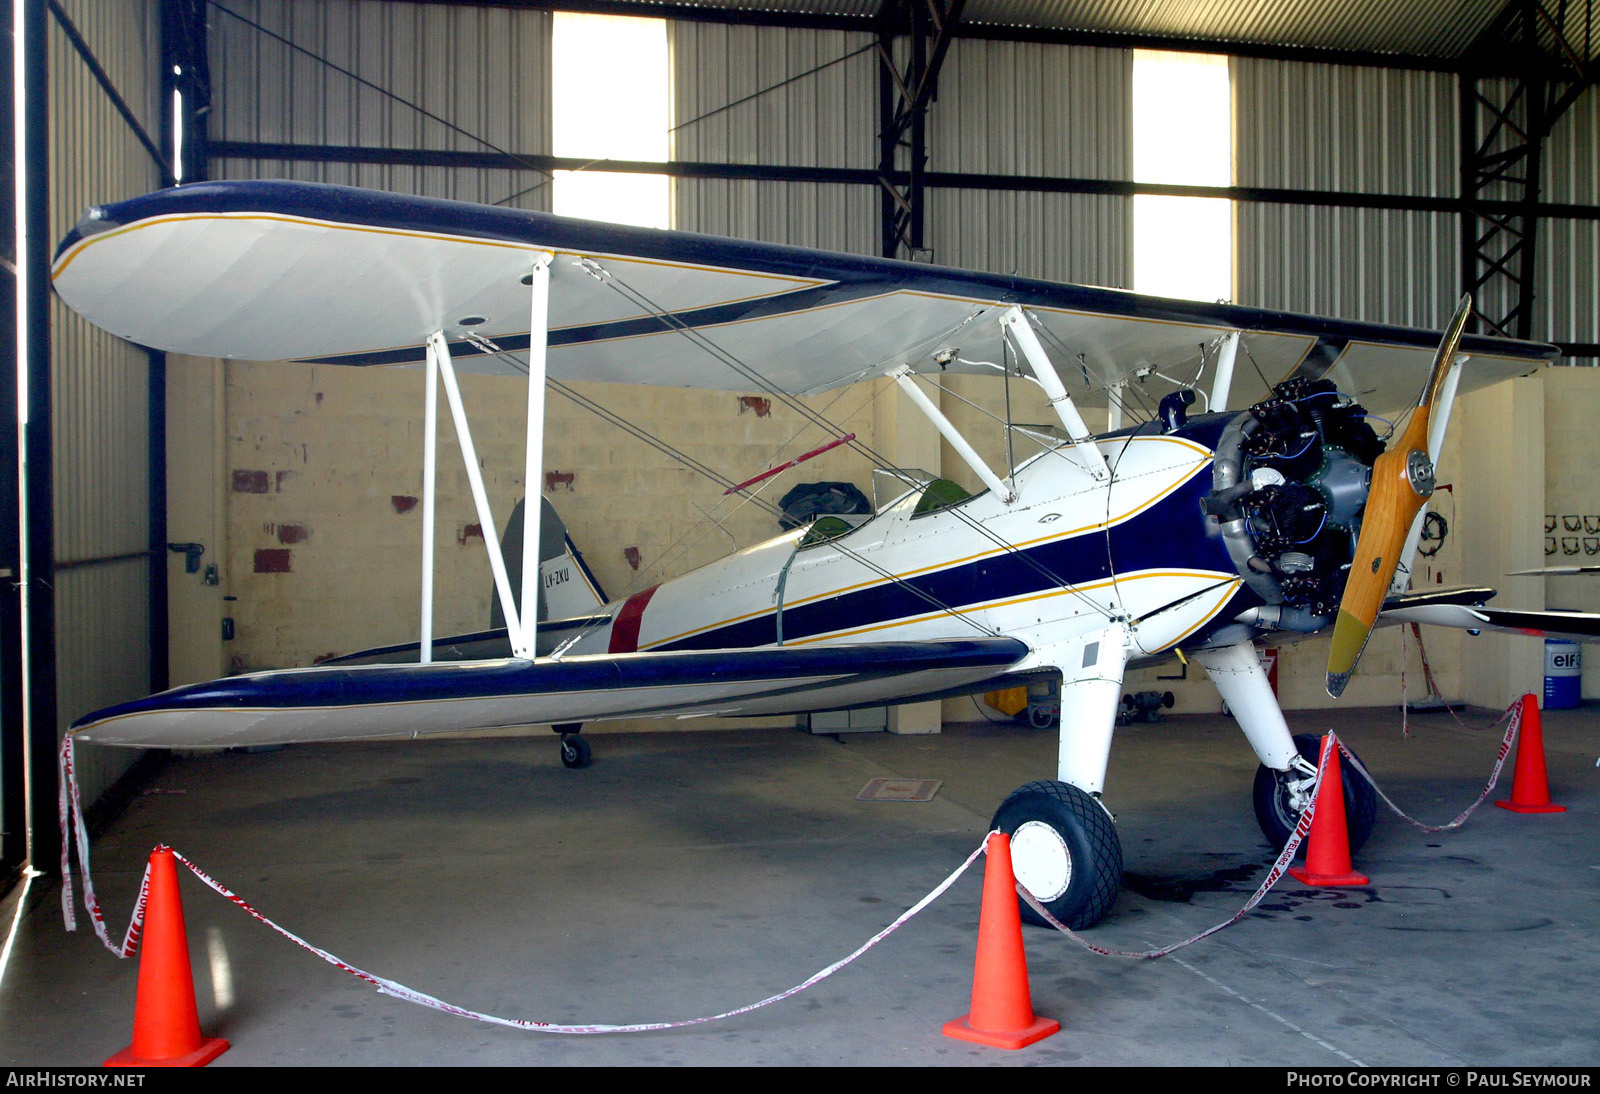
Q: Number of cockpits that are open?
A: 2